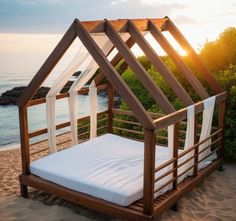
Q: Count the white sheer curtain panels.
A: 6